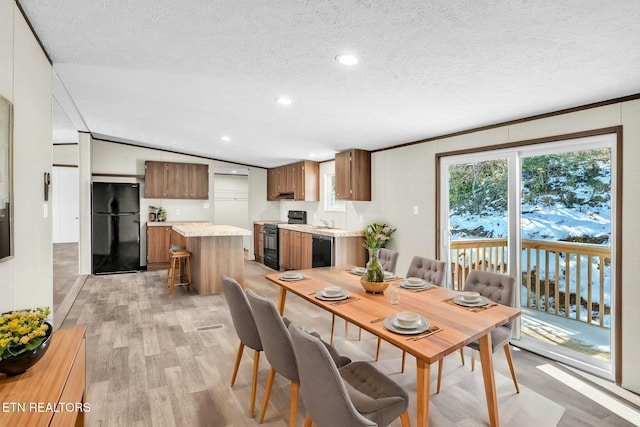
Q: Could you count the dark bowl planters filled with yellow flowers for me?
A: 1